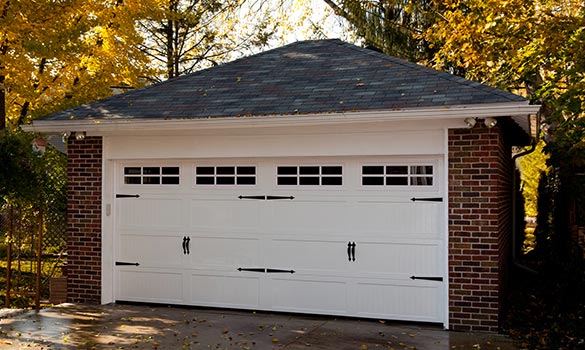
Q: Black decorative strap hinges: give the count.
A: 8